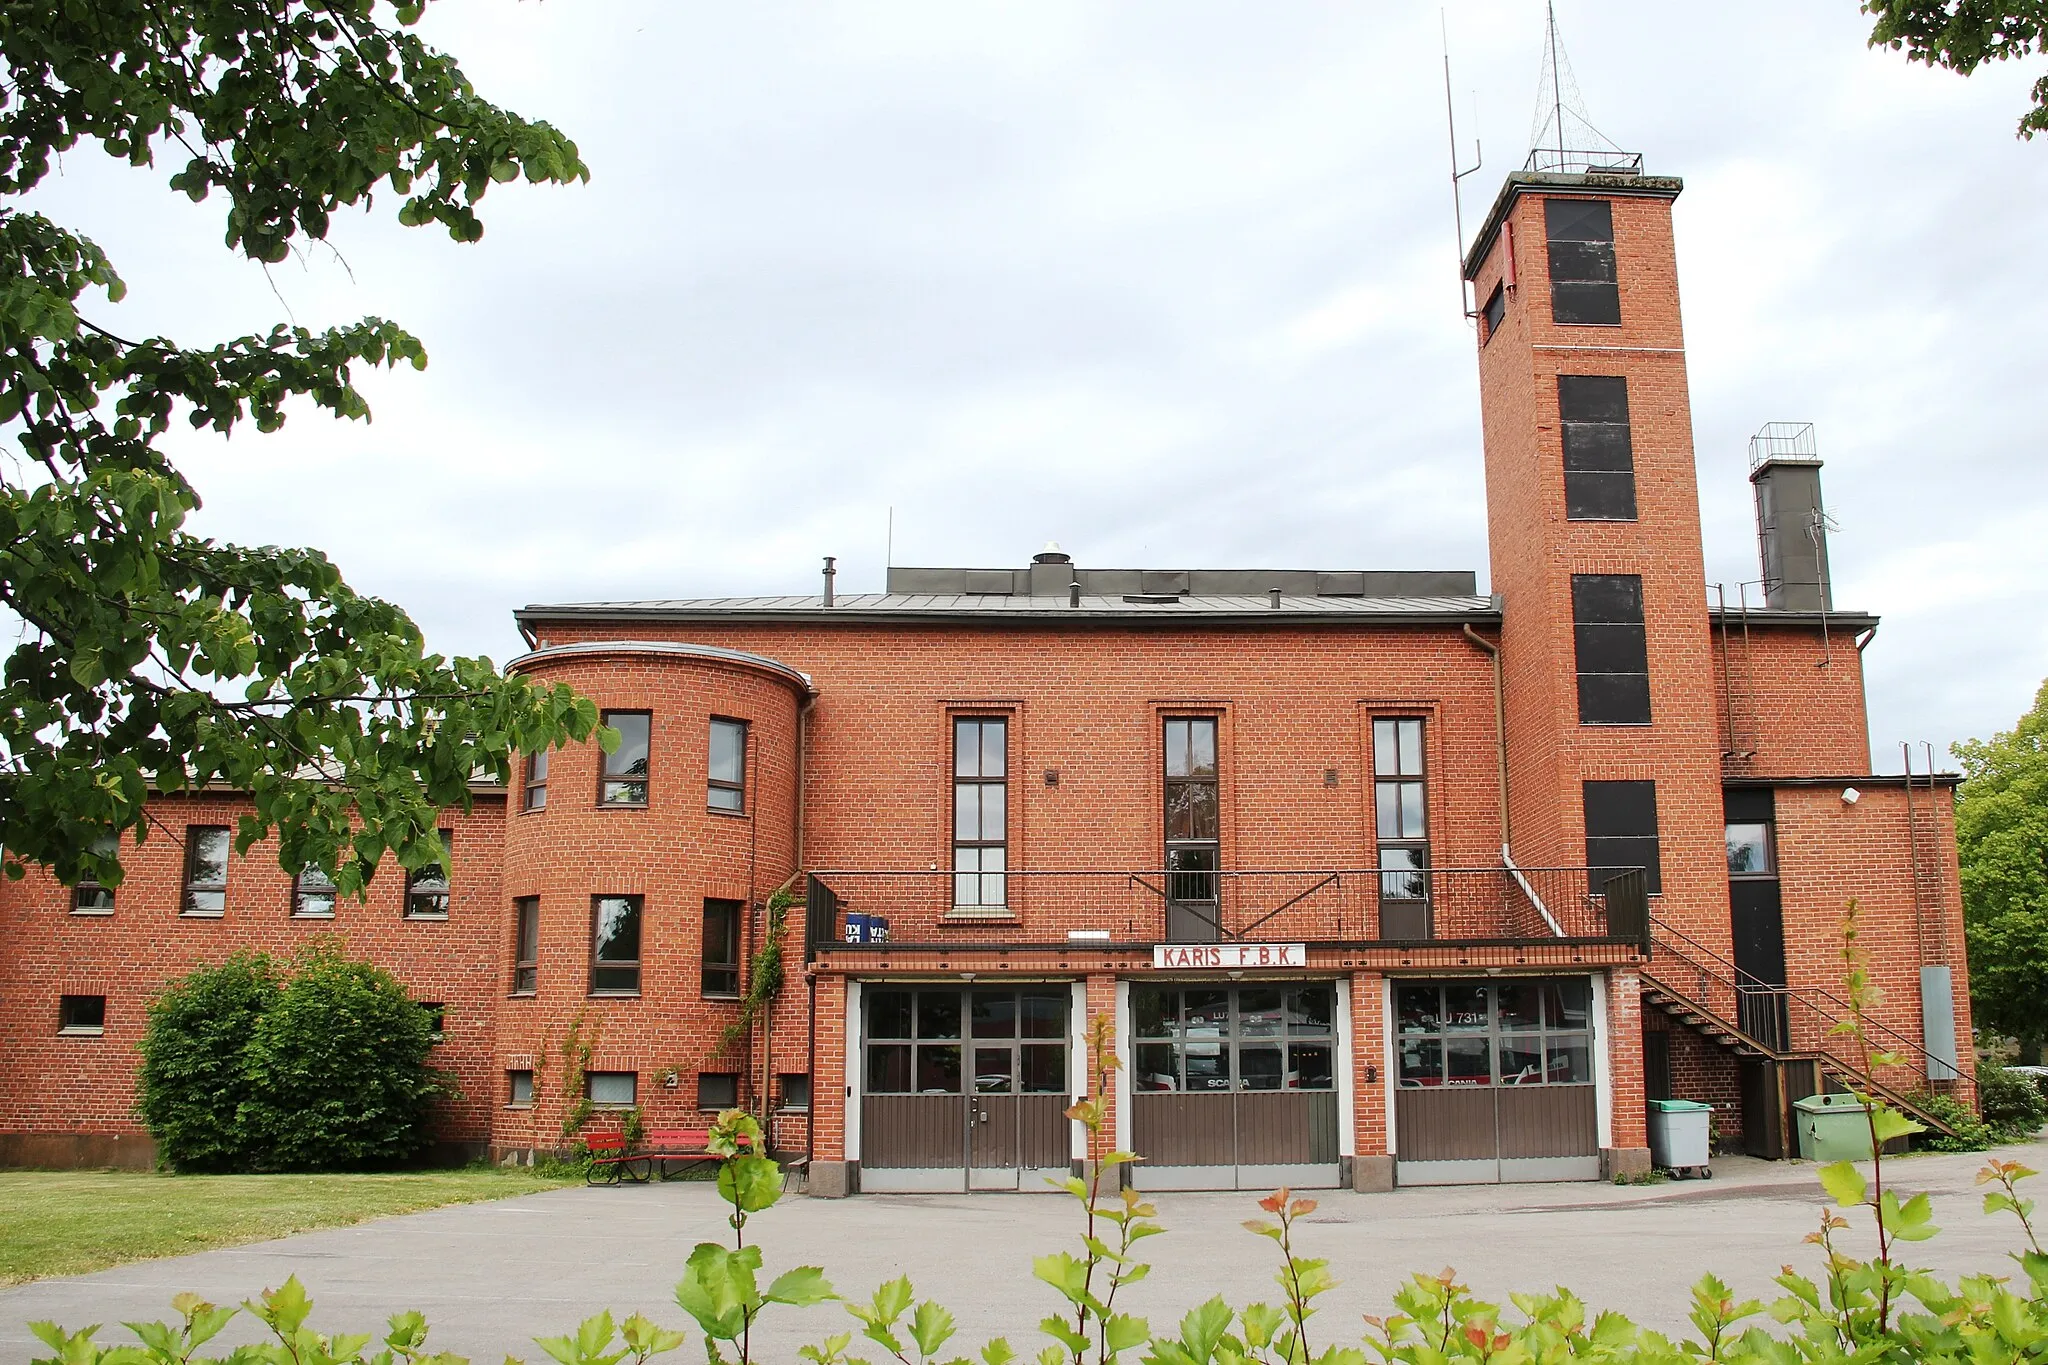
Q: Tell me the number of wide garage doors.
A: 3